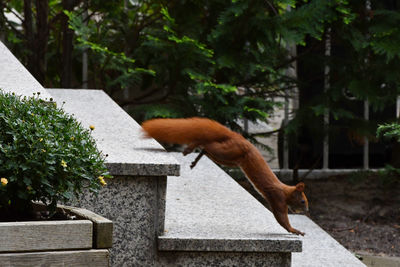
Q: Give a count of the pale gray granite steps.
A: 4